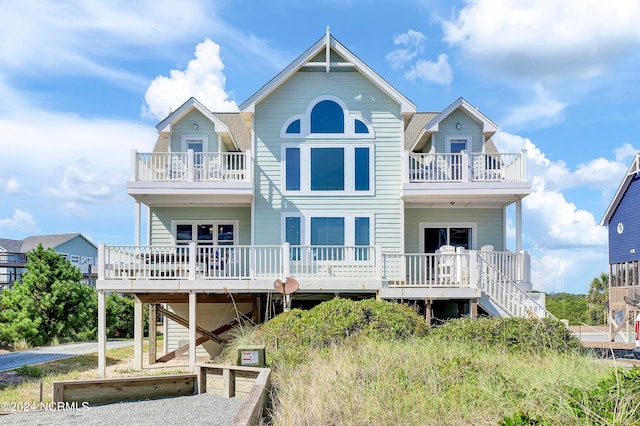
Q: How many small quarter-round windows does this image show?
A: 2